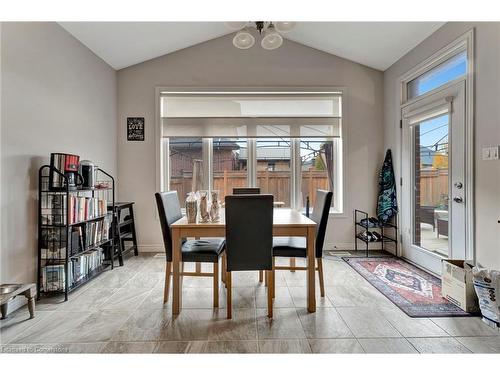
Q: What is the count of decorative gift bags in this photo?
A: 3